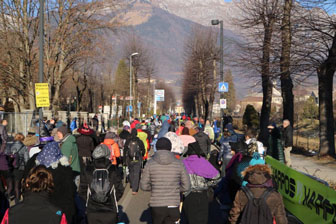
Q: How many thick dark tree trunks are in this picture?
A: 3